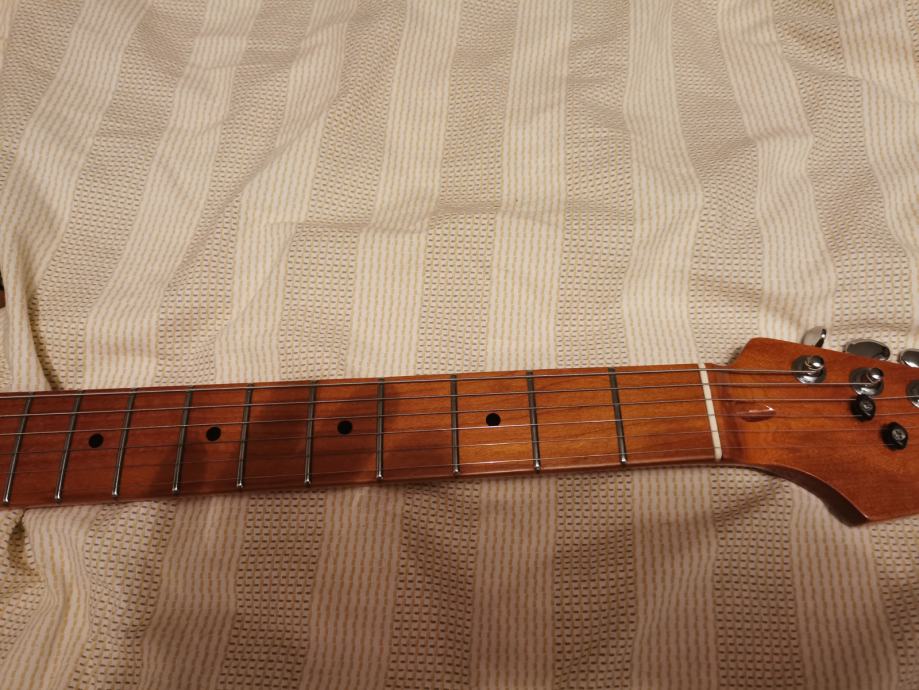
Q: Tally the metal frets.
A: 10